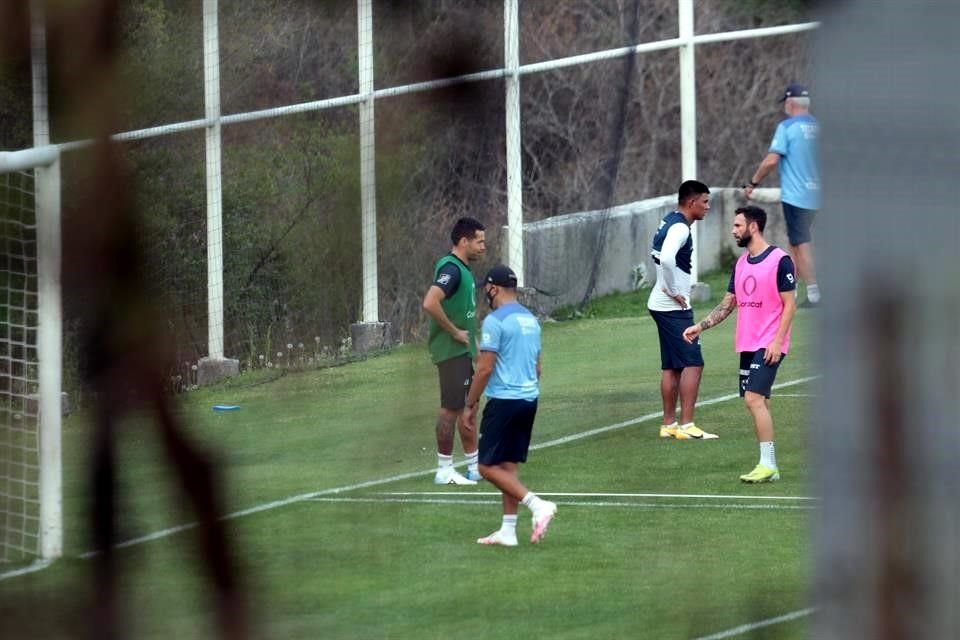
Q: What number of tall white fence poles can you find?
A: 5